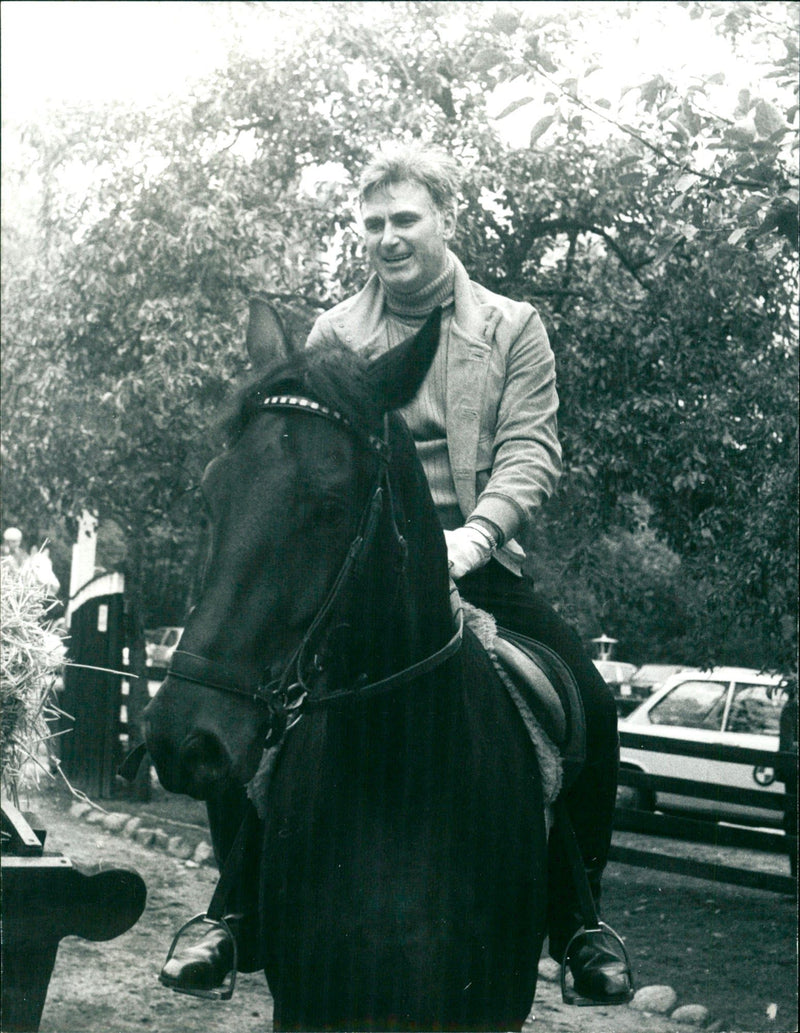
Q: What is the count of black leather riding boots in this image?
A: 2